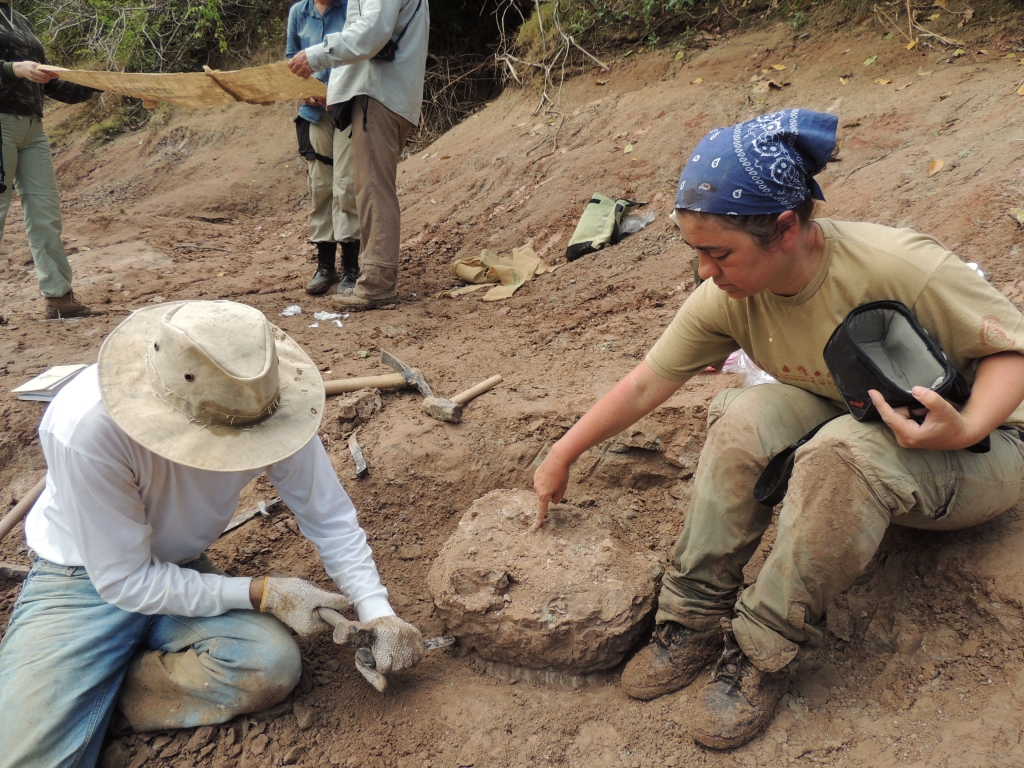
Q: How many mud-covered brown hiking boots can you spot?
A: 2